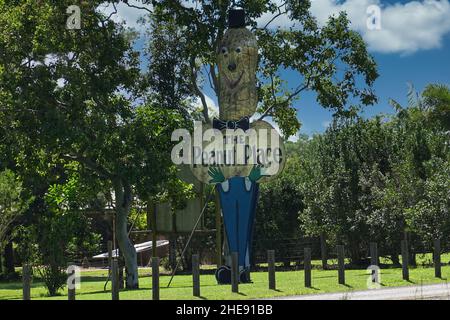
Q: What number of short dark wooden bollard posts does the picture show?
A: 12